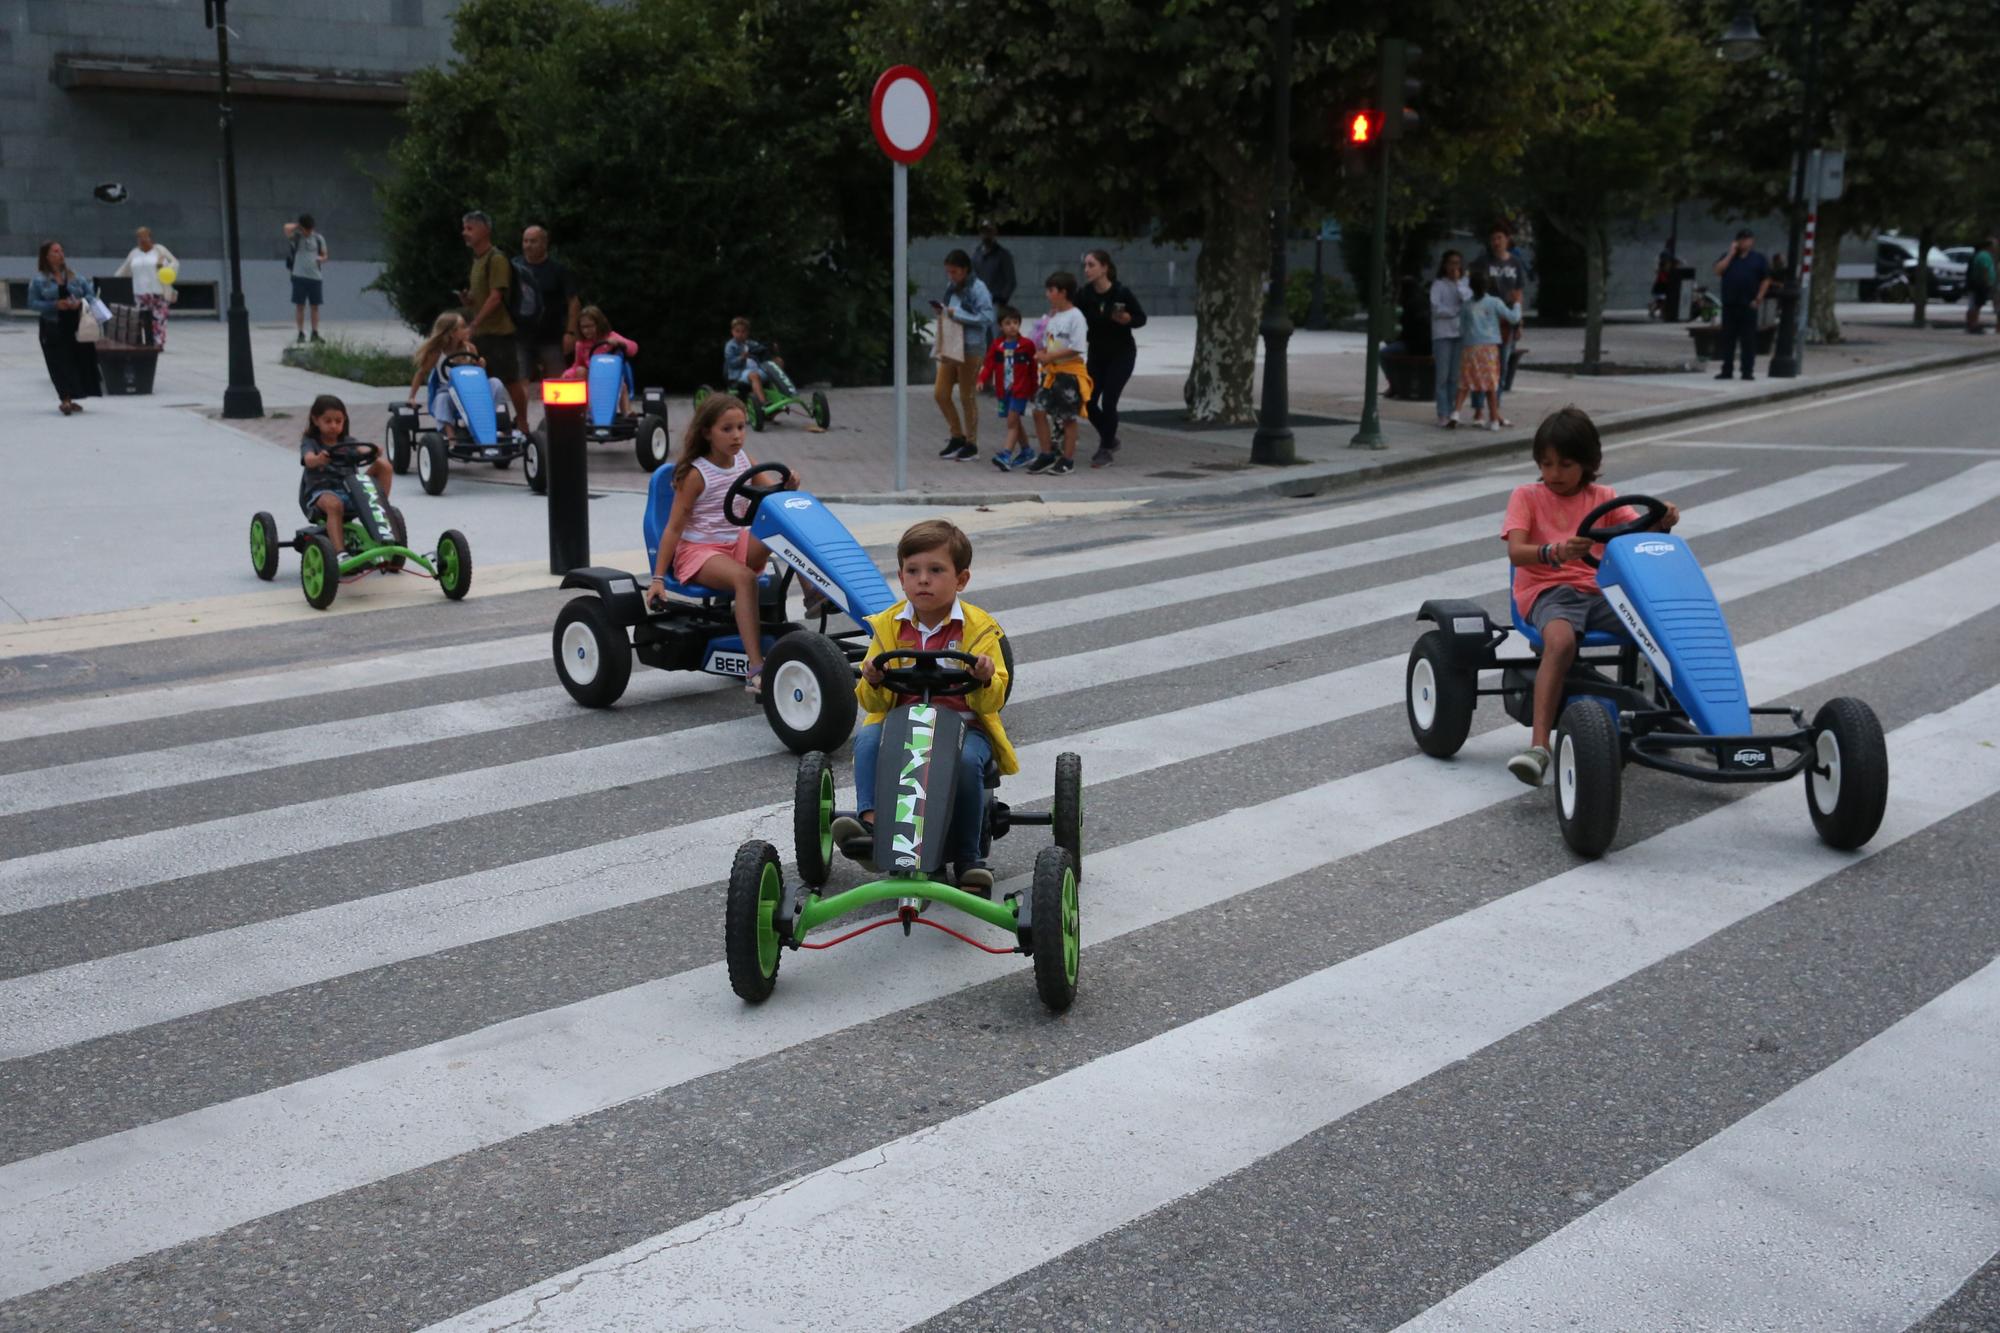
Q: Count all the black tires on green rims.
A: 11